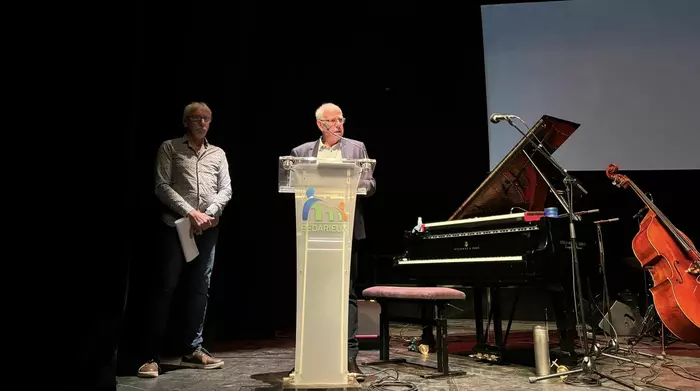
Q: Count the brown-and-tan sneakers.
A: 2